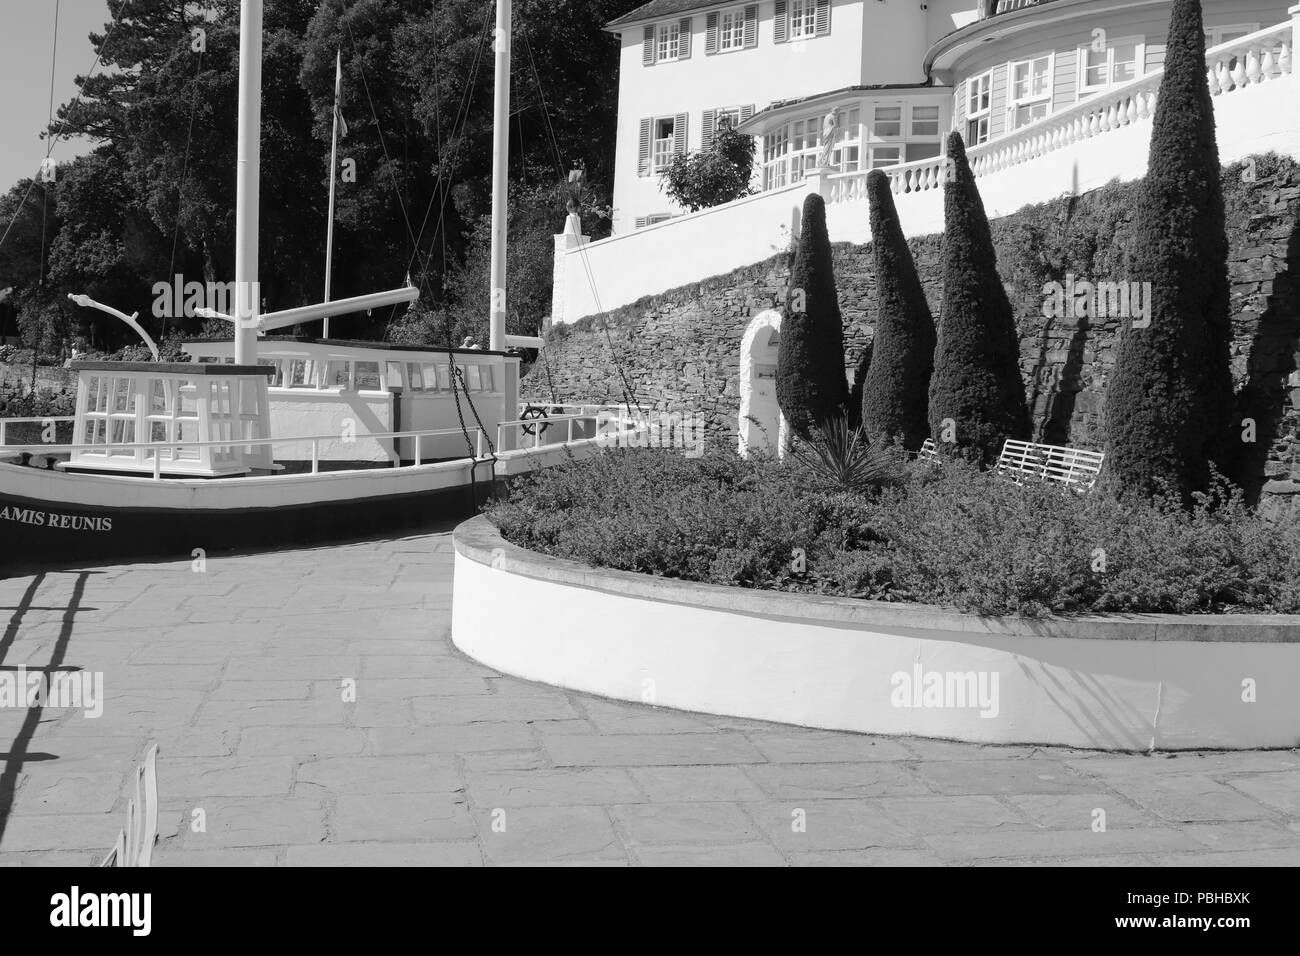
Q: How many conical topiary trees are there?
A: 4